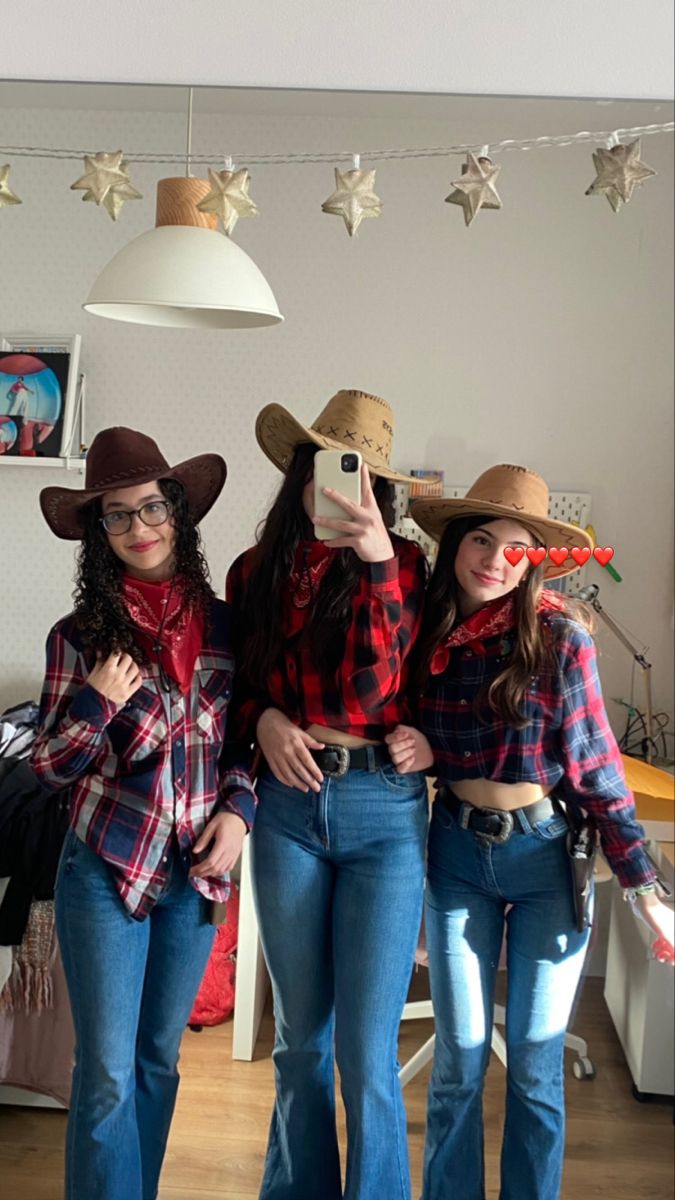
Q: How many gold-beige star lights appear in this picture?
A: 6